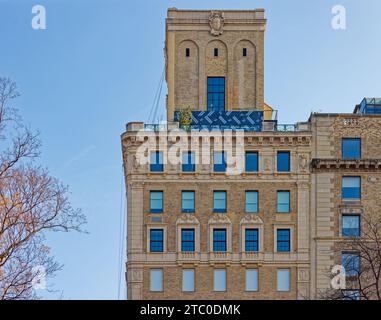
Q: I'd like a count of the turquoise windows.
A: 5